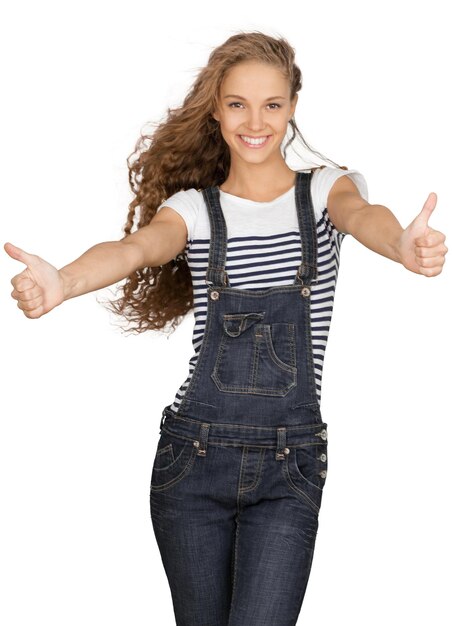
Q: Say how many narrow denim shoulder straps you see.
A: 2